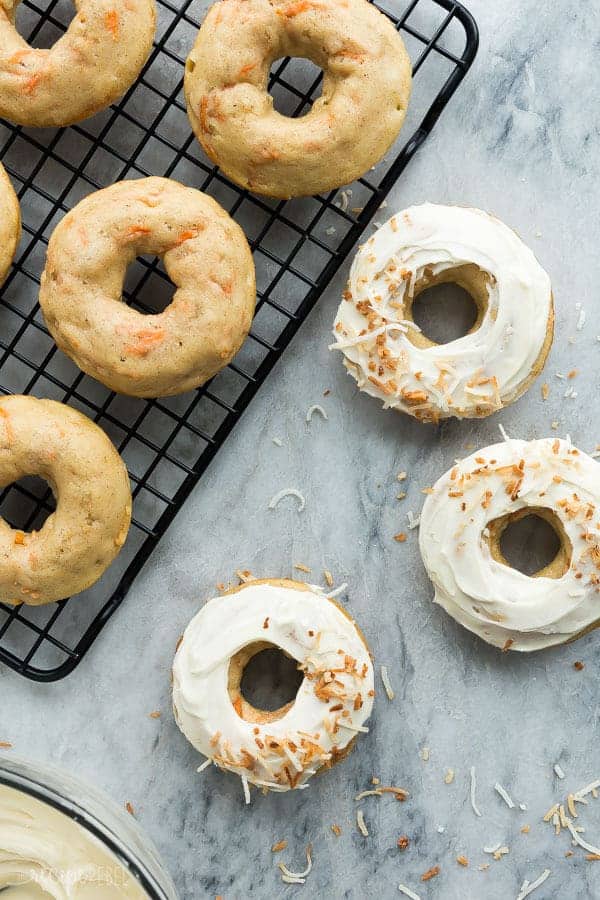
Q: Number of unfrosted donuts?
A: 5